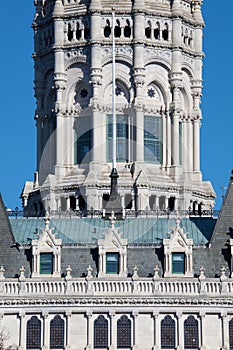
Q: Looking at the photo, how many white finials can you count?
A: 11